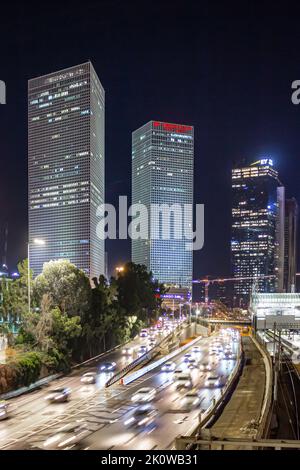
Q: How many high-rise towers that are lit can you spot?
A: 3